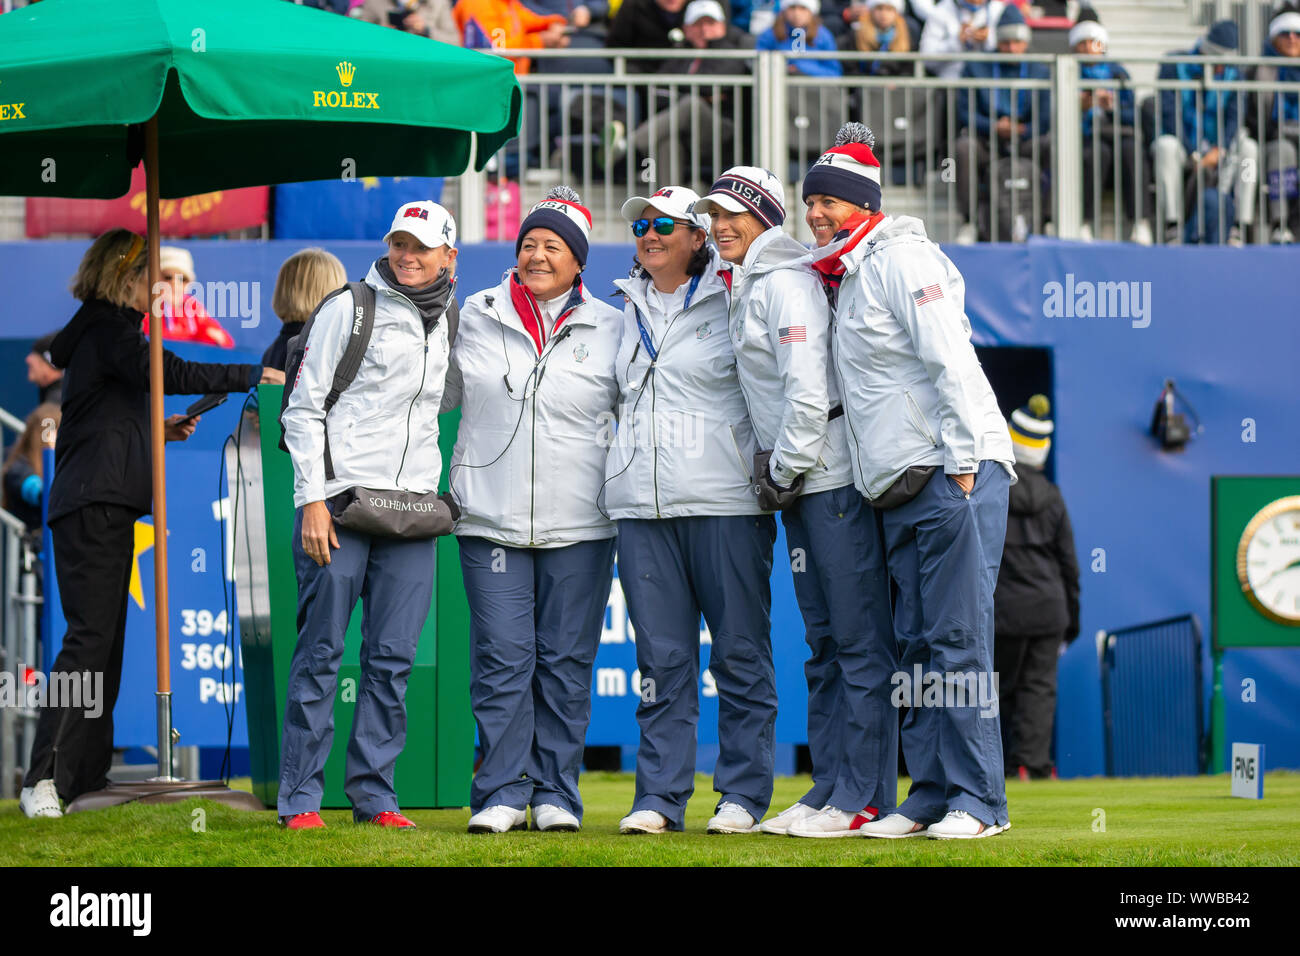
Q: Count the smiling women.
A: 5